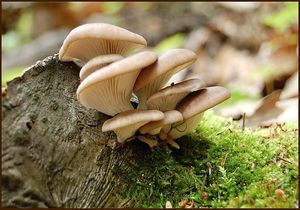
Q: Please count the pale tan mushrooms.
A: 8